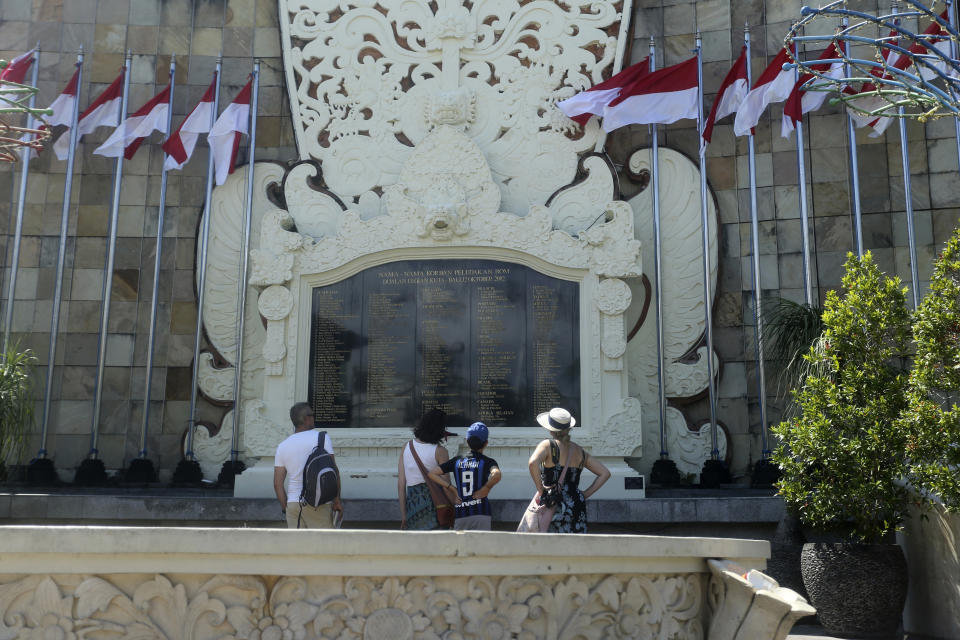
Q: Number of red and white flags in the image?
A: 13